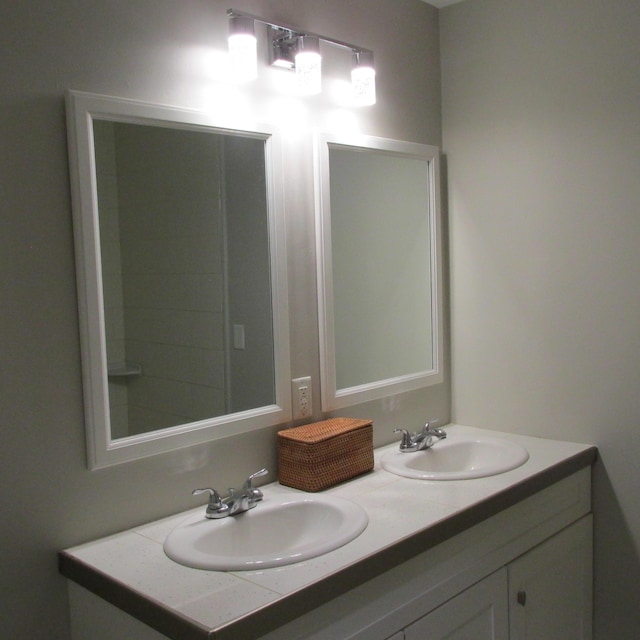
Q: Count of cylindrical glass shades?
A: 3